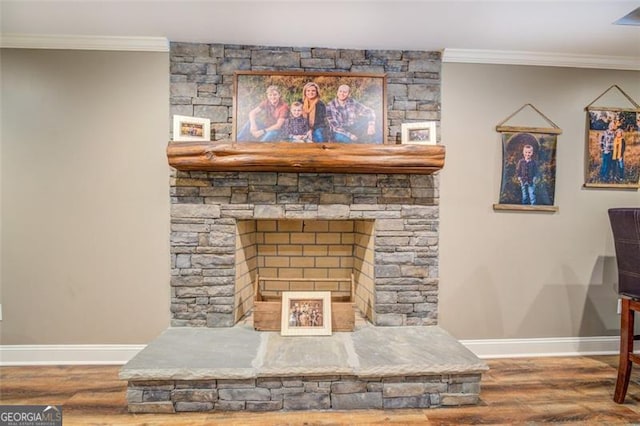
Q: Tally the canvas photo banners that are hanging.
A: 2